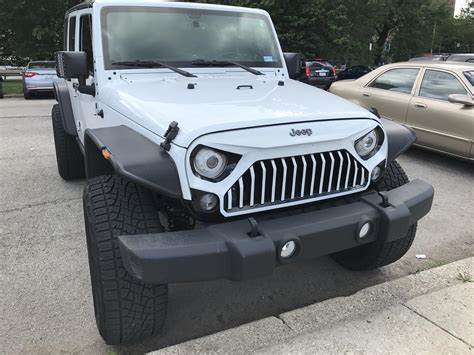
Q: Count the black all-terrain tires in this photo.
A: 3